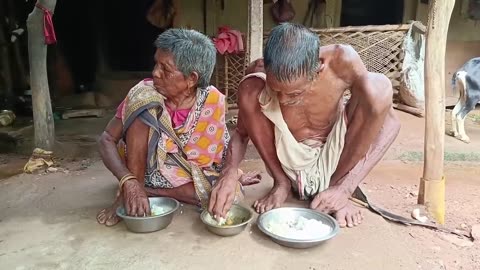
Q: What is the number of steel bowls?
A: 3